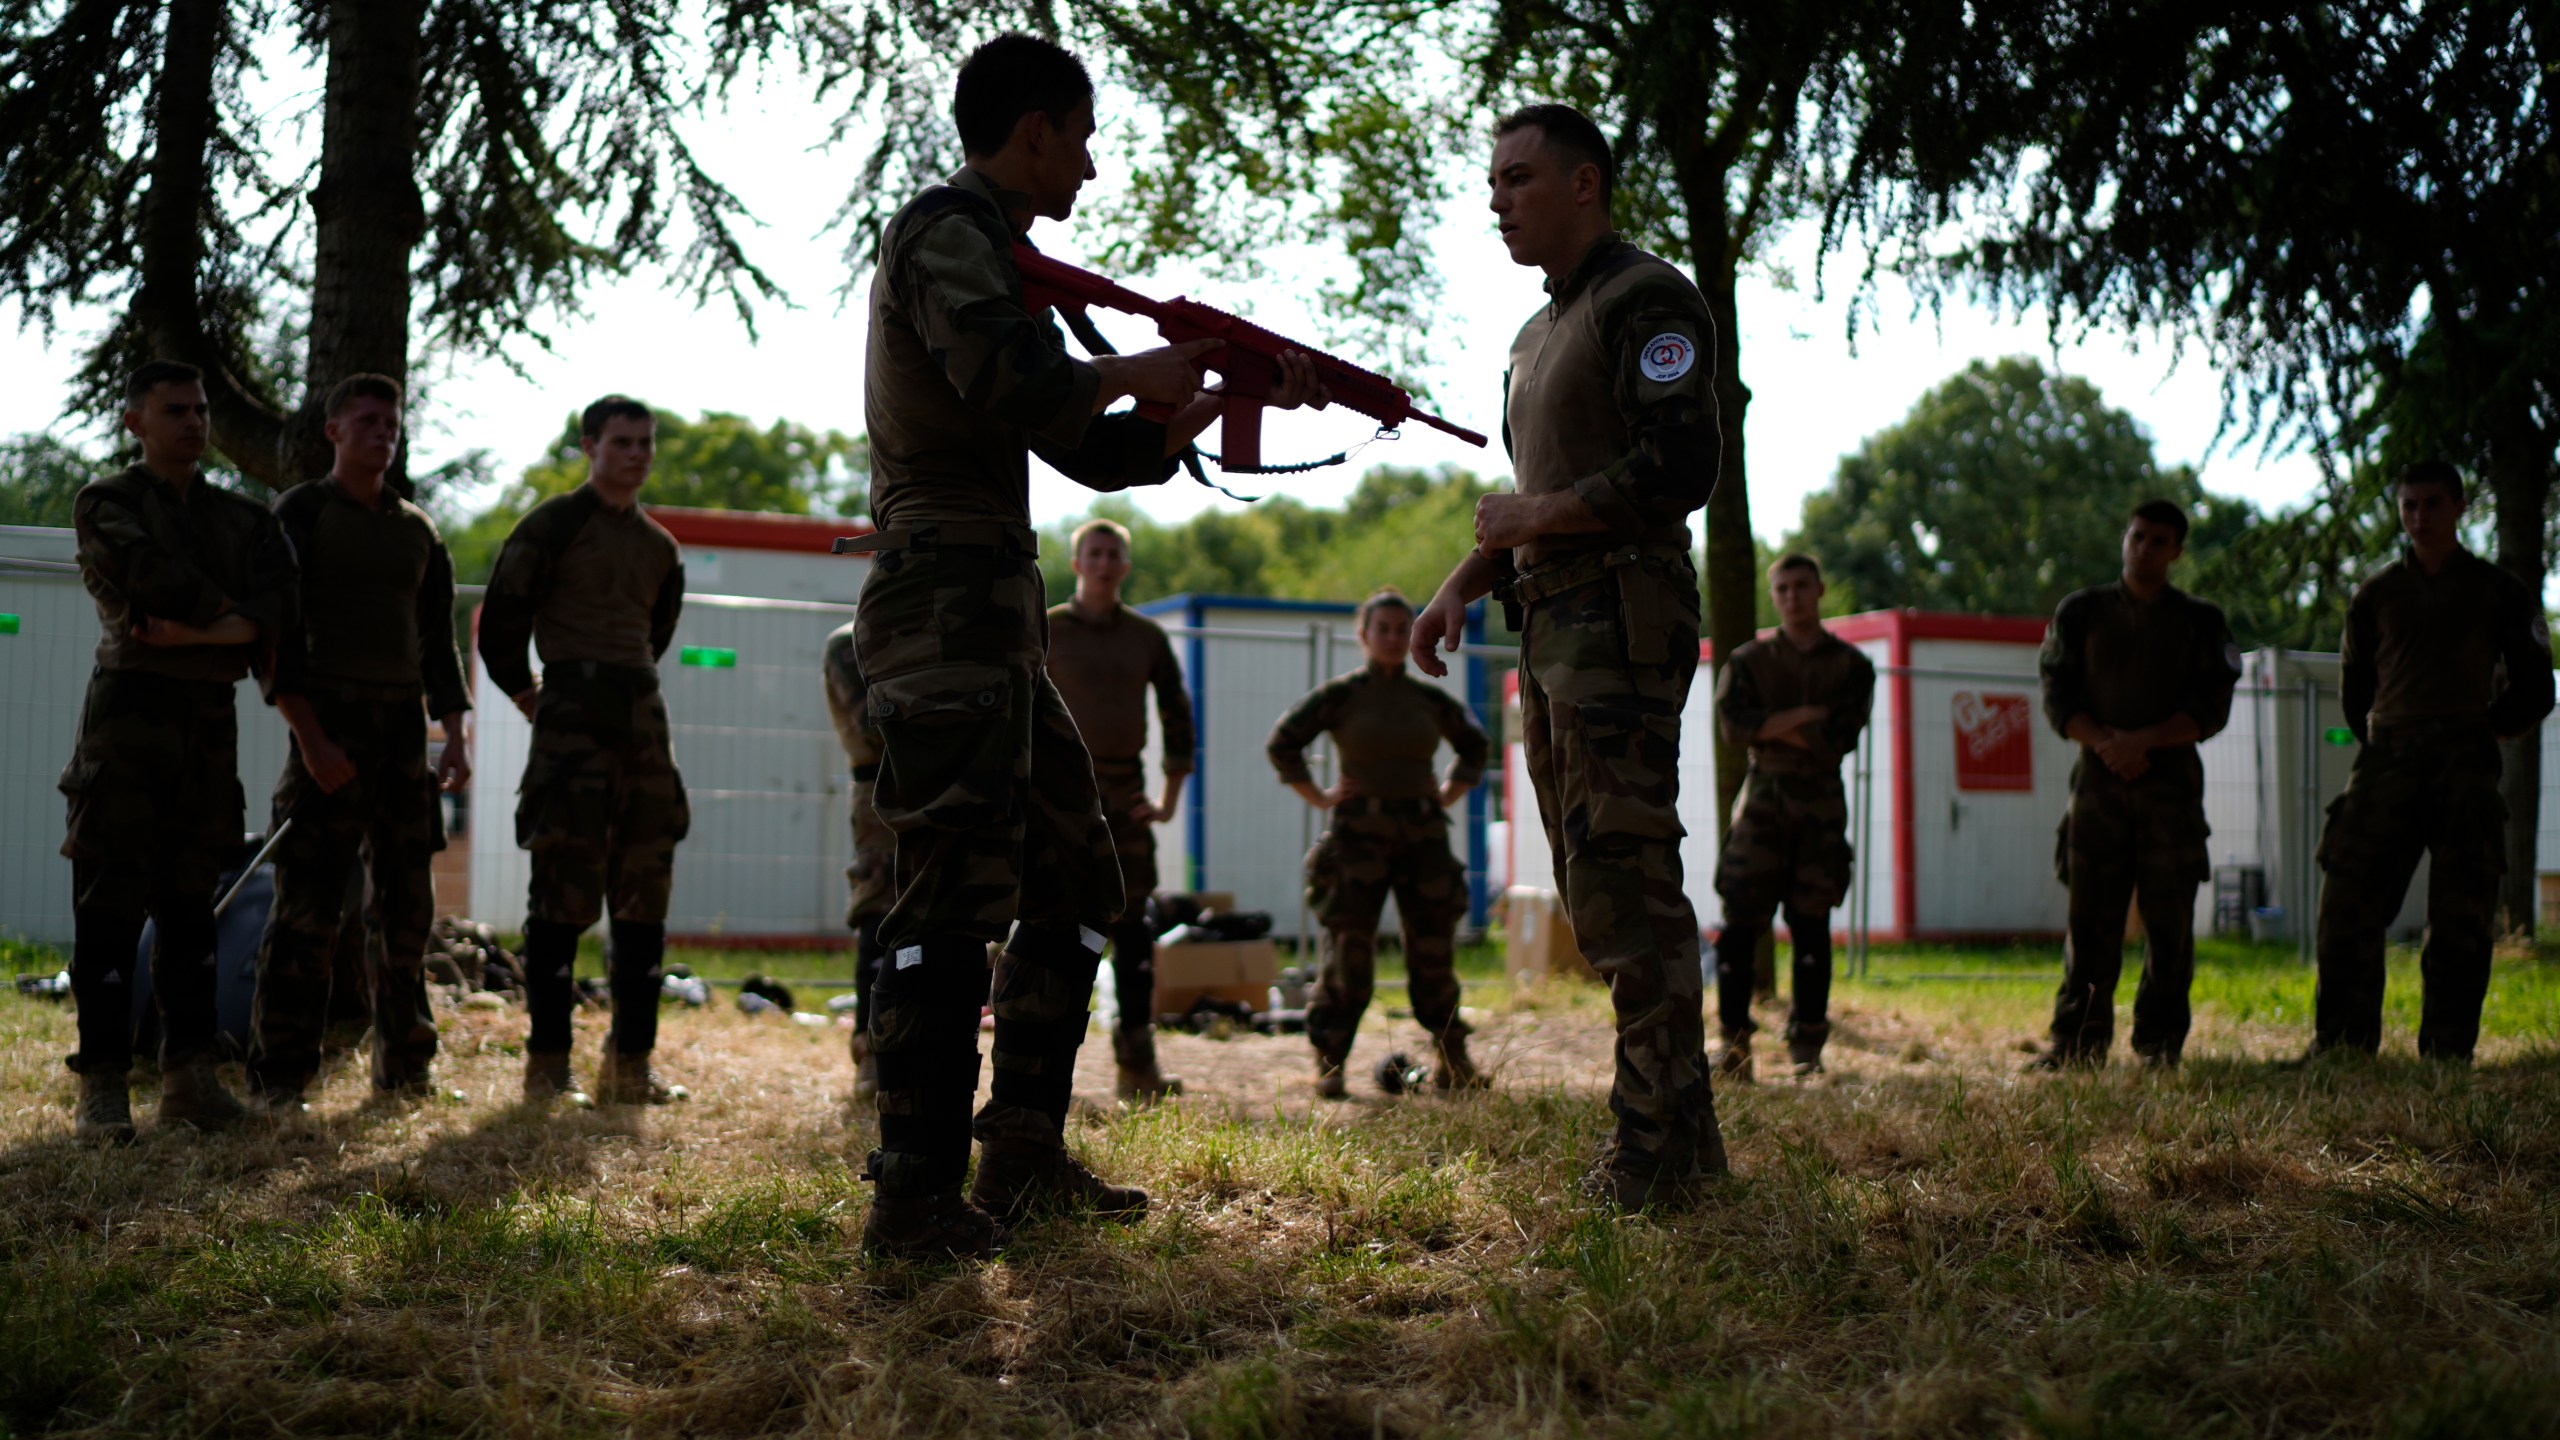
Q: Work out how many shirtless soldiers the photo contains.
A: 0